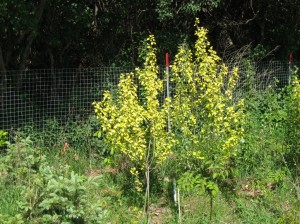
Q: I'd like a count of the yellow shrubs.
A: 2